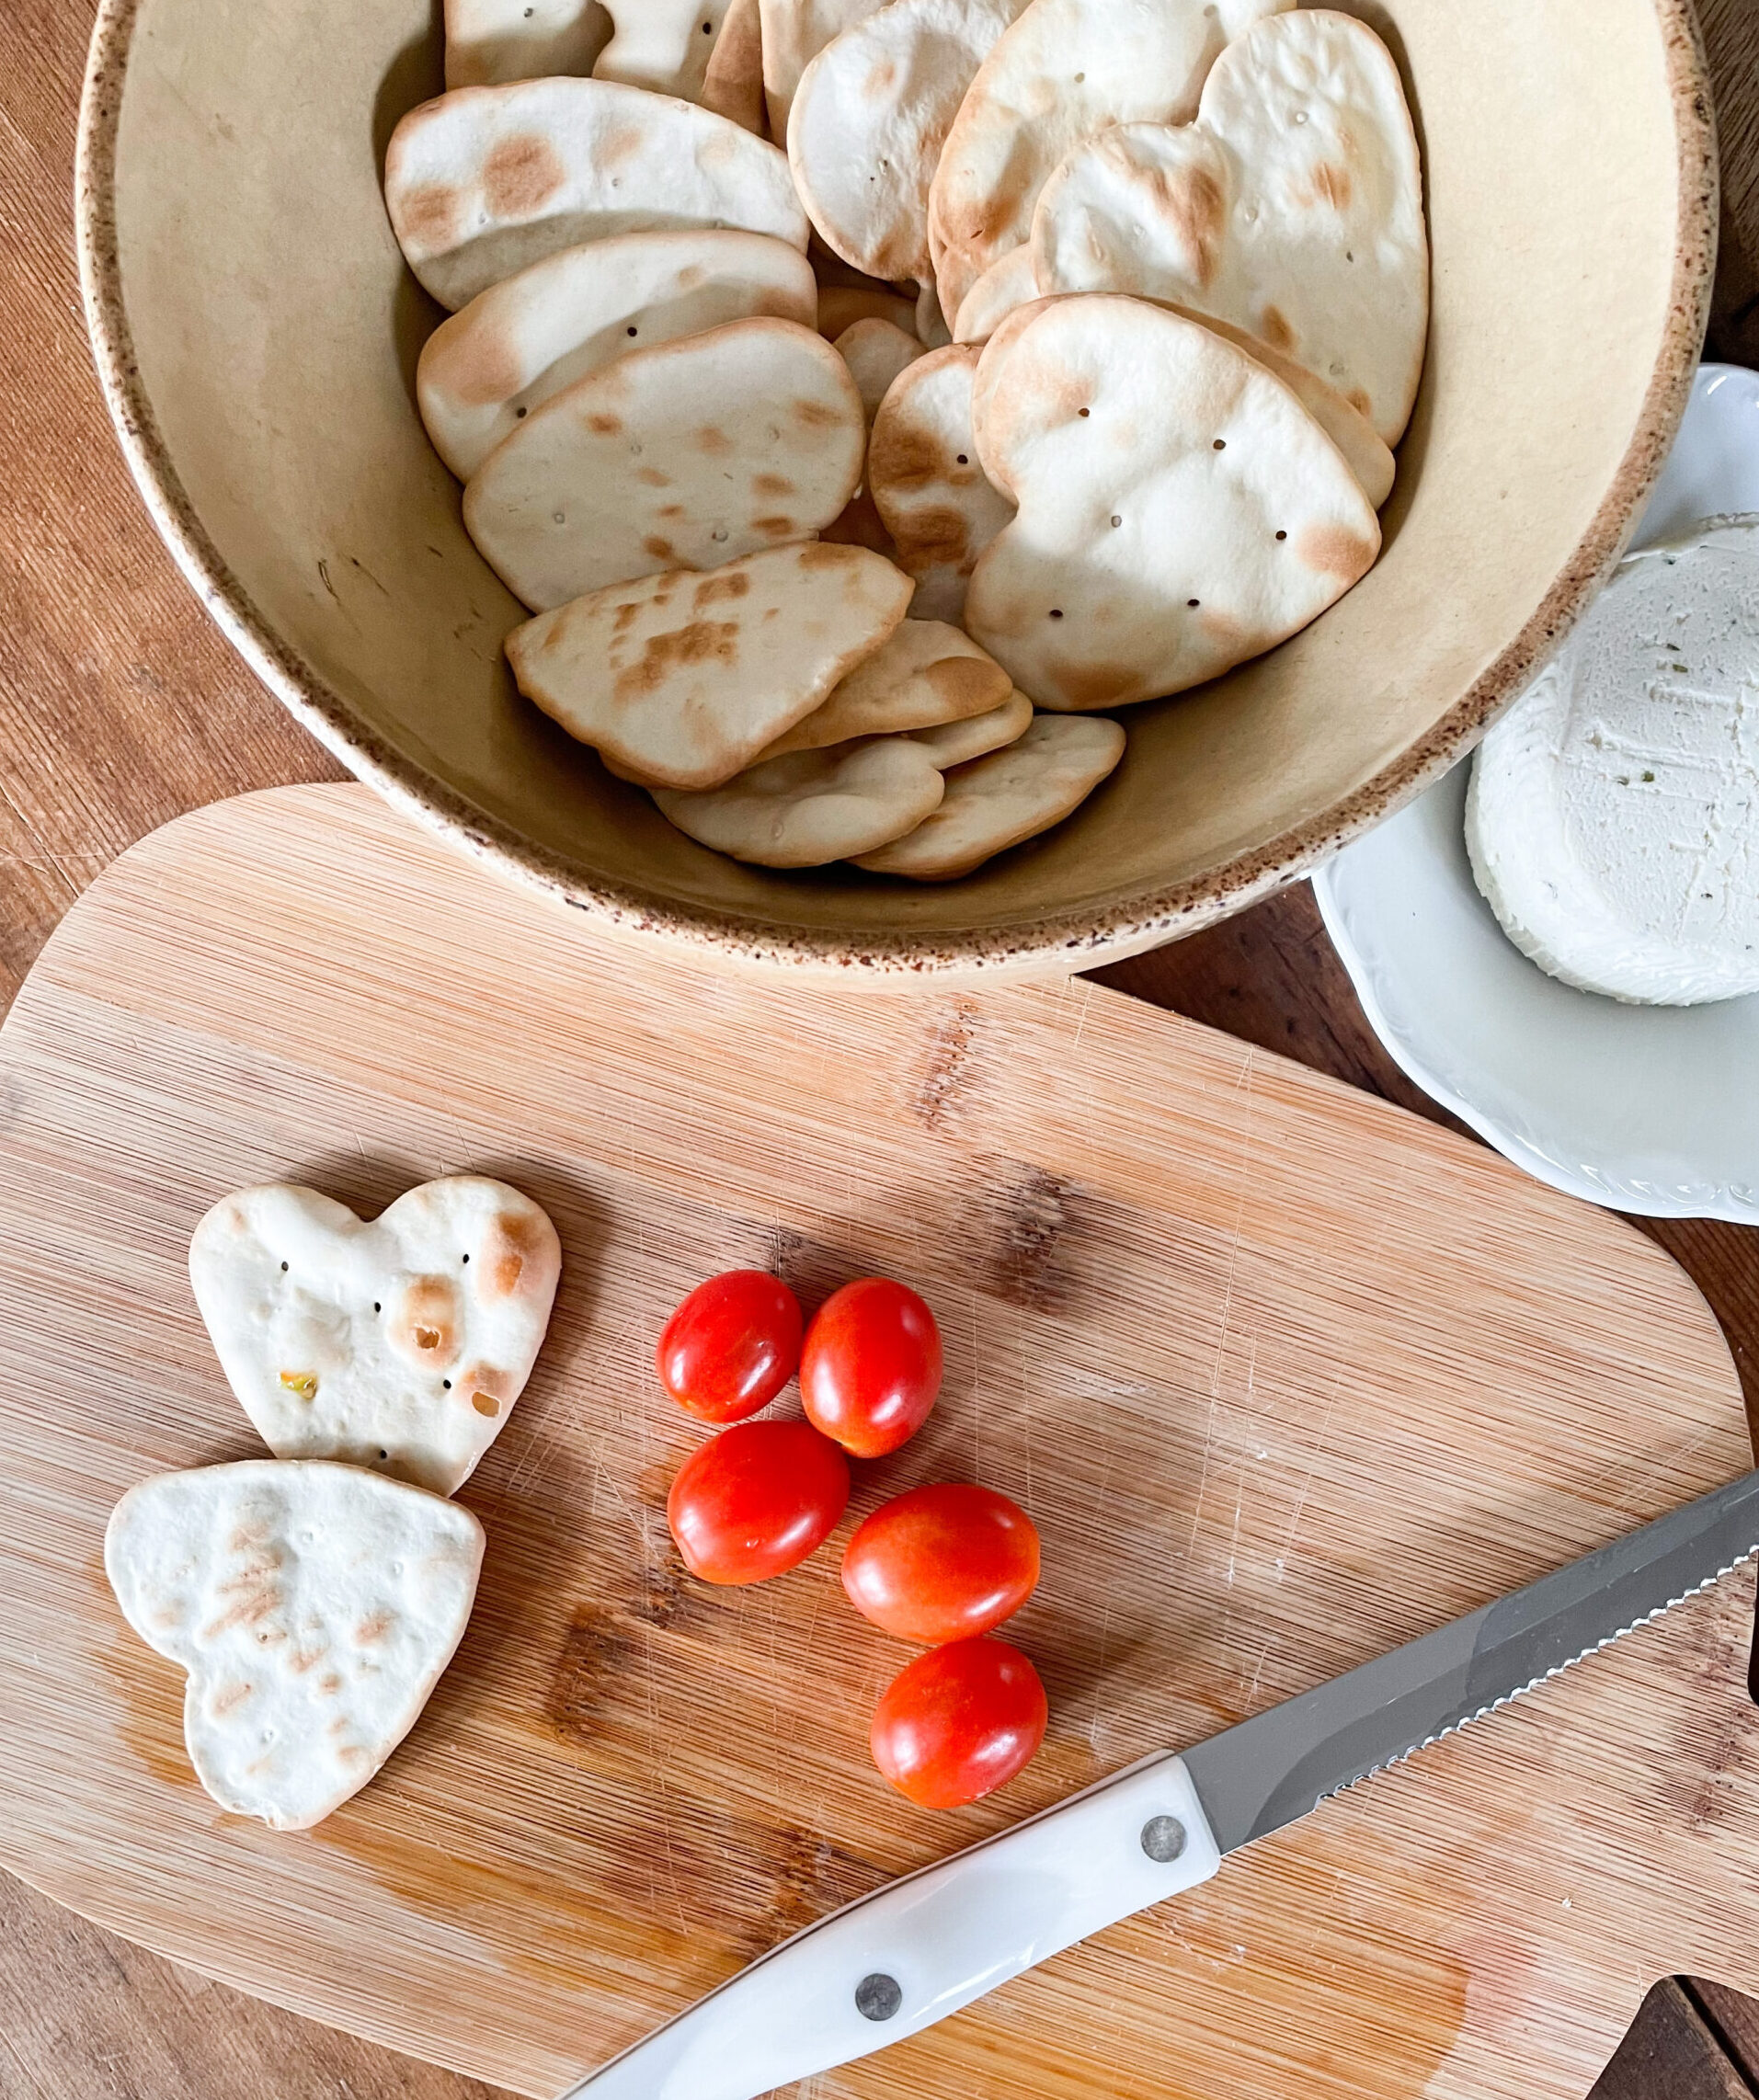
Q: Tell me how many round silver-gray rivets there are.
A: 2